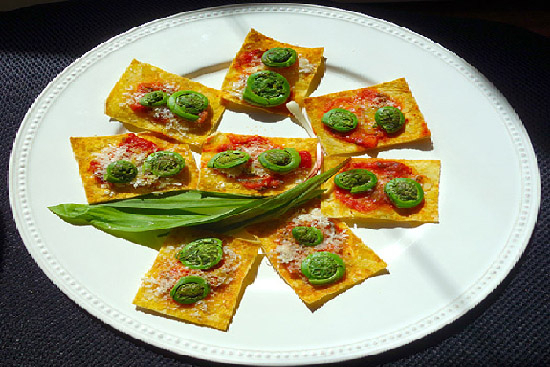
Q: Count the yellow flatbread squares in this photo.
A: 8